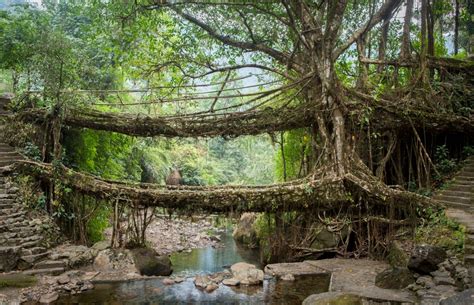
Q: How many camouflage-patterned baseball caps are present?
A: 0